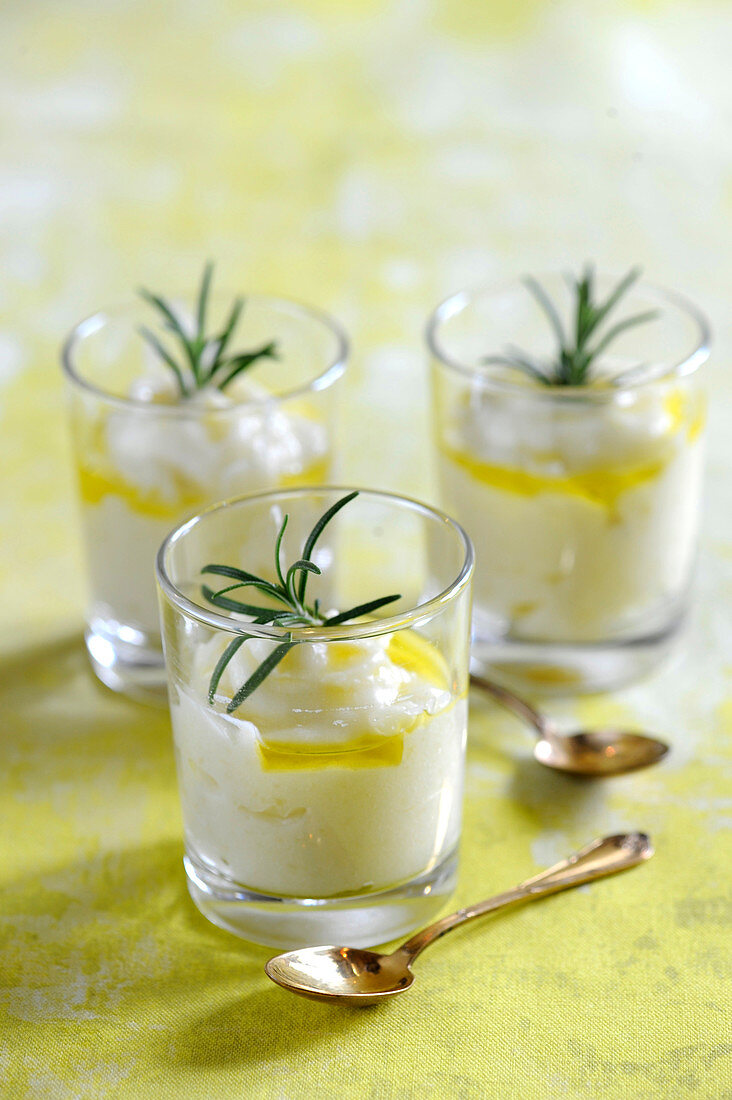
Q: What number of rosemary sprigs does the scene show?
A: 3